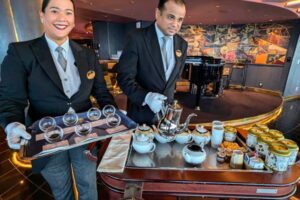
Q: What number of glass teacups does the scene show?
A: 7